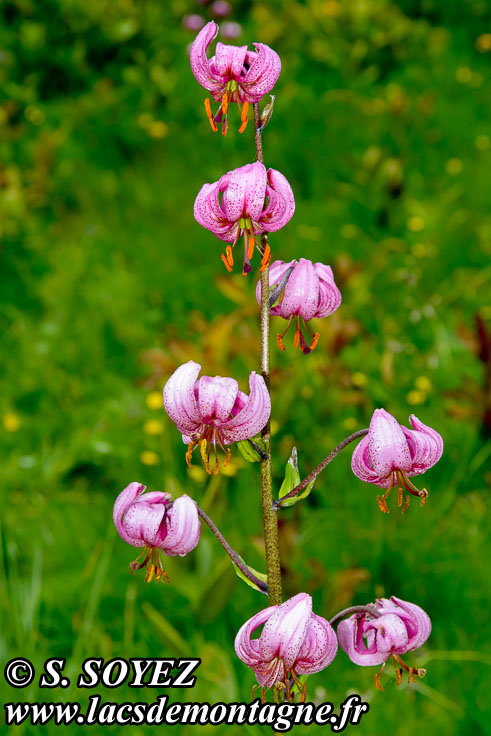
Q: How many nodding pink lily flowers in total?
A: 8